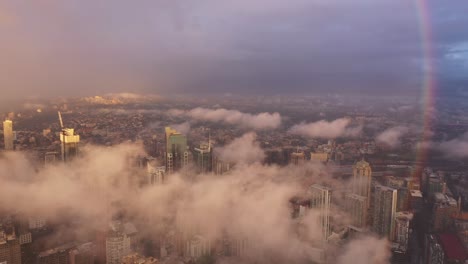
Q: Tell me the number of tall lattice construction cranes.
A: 1